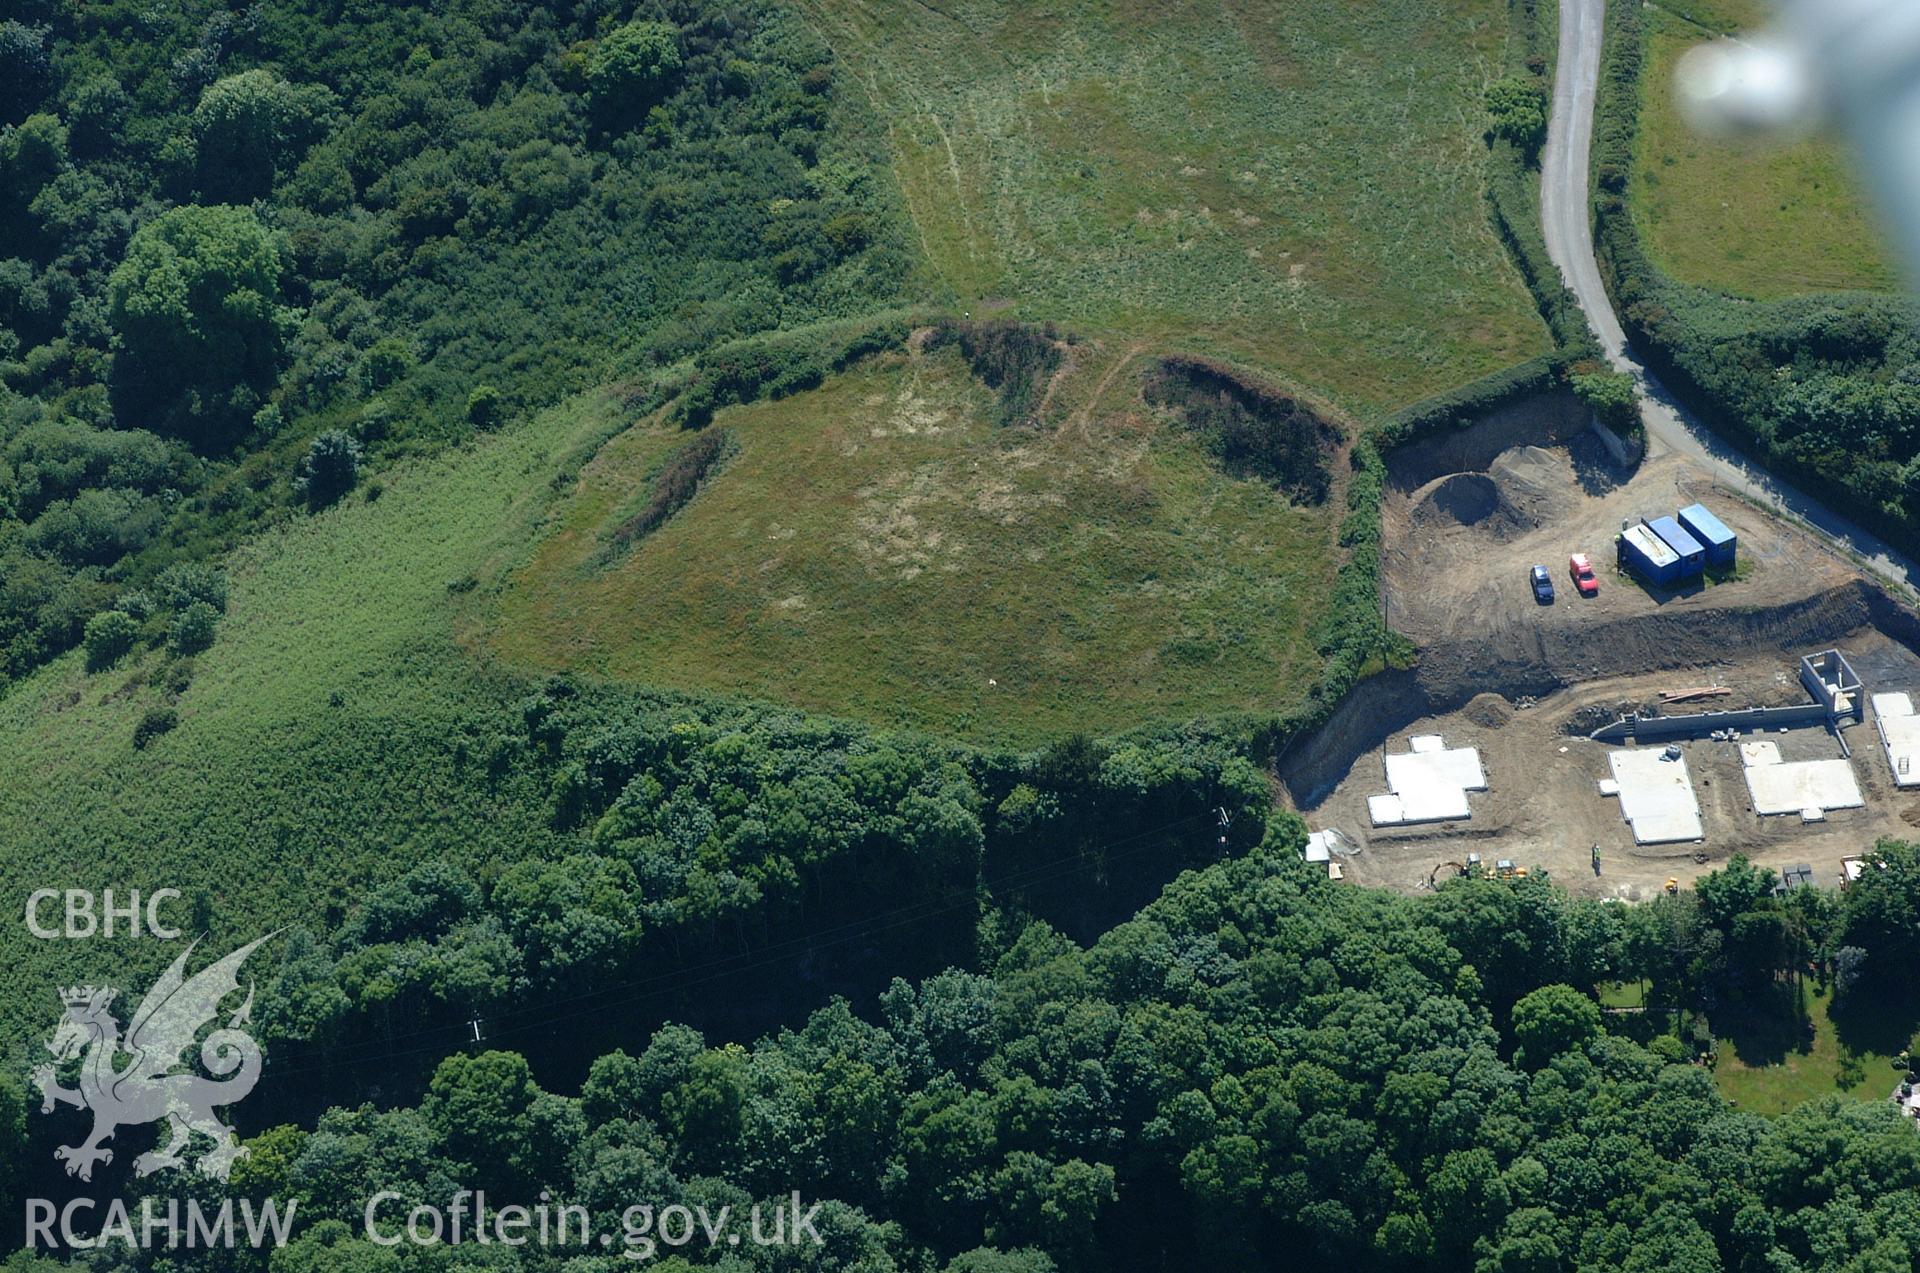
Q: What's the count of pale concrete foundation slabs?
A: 4